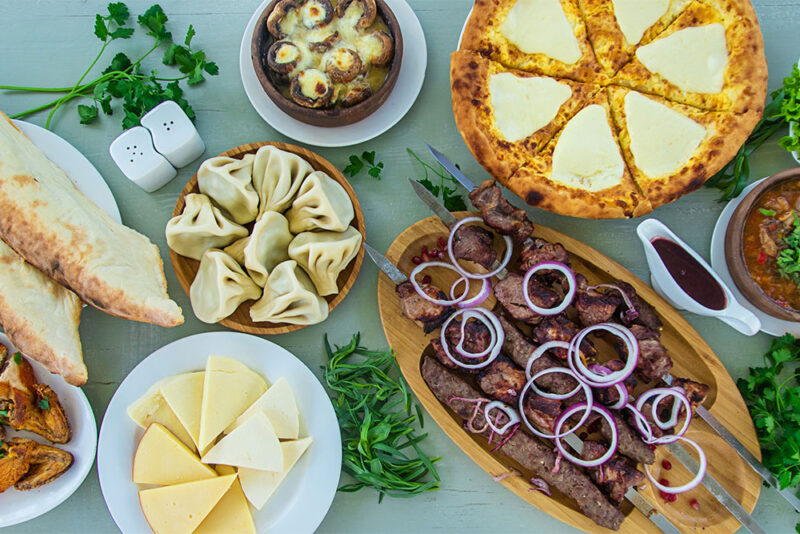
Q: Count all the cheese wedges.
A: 9